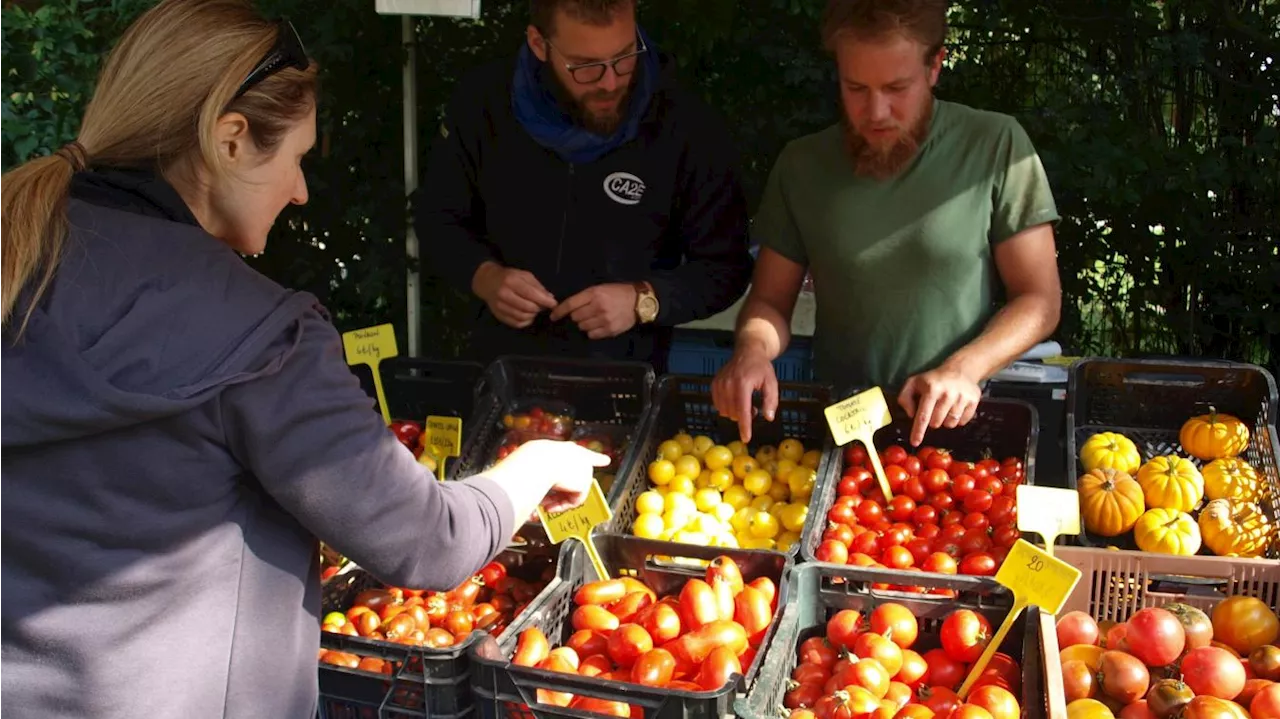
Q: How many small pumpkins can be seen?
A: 7